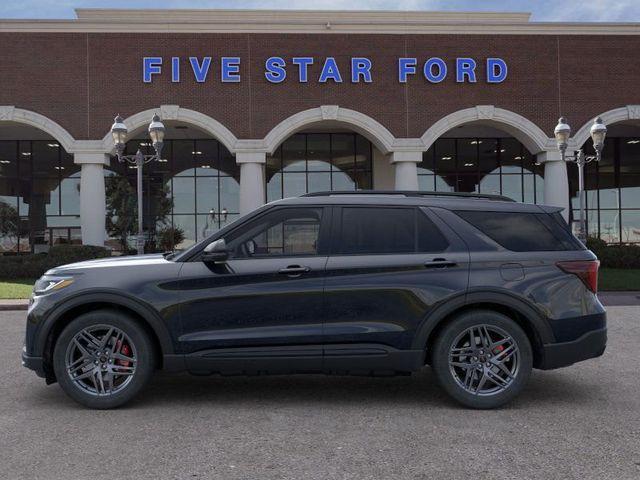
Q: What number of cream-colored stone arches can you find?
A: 5